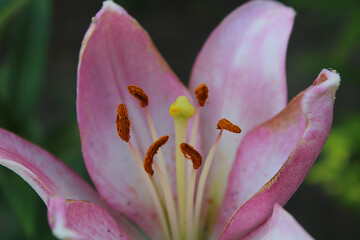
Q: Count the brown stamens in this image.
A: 6